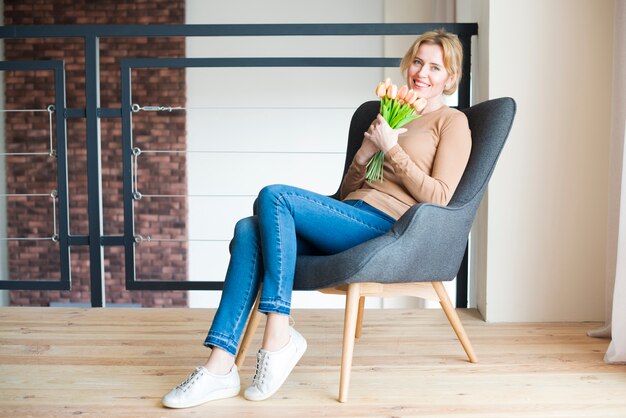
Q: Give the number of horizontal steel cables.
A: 8